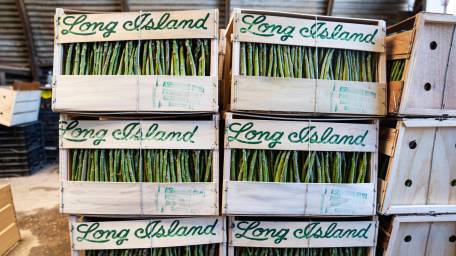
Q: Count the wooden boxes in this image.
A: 11